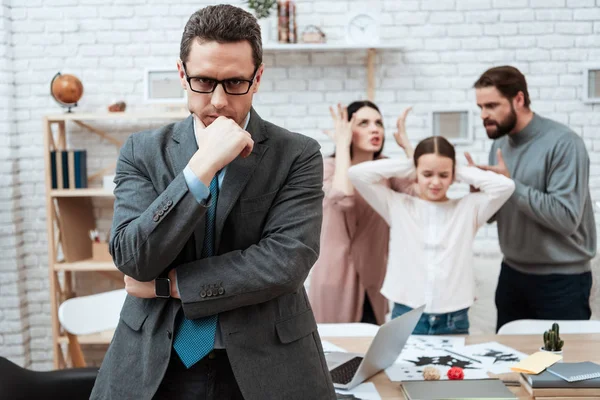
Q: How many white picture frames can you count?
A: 3